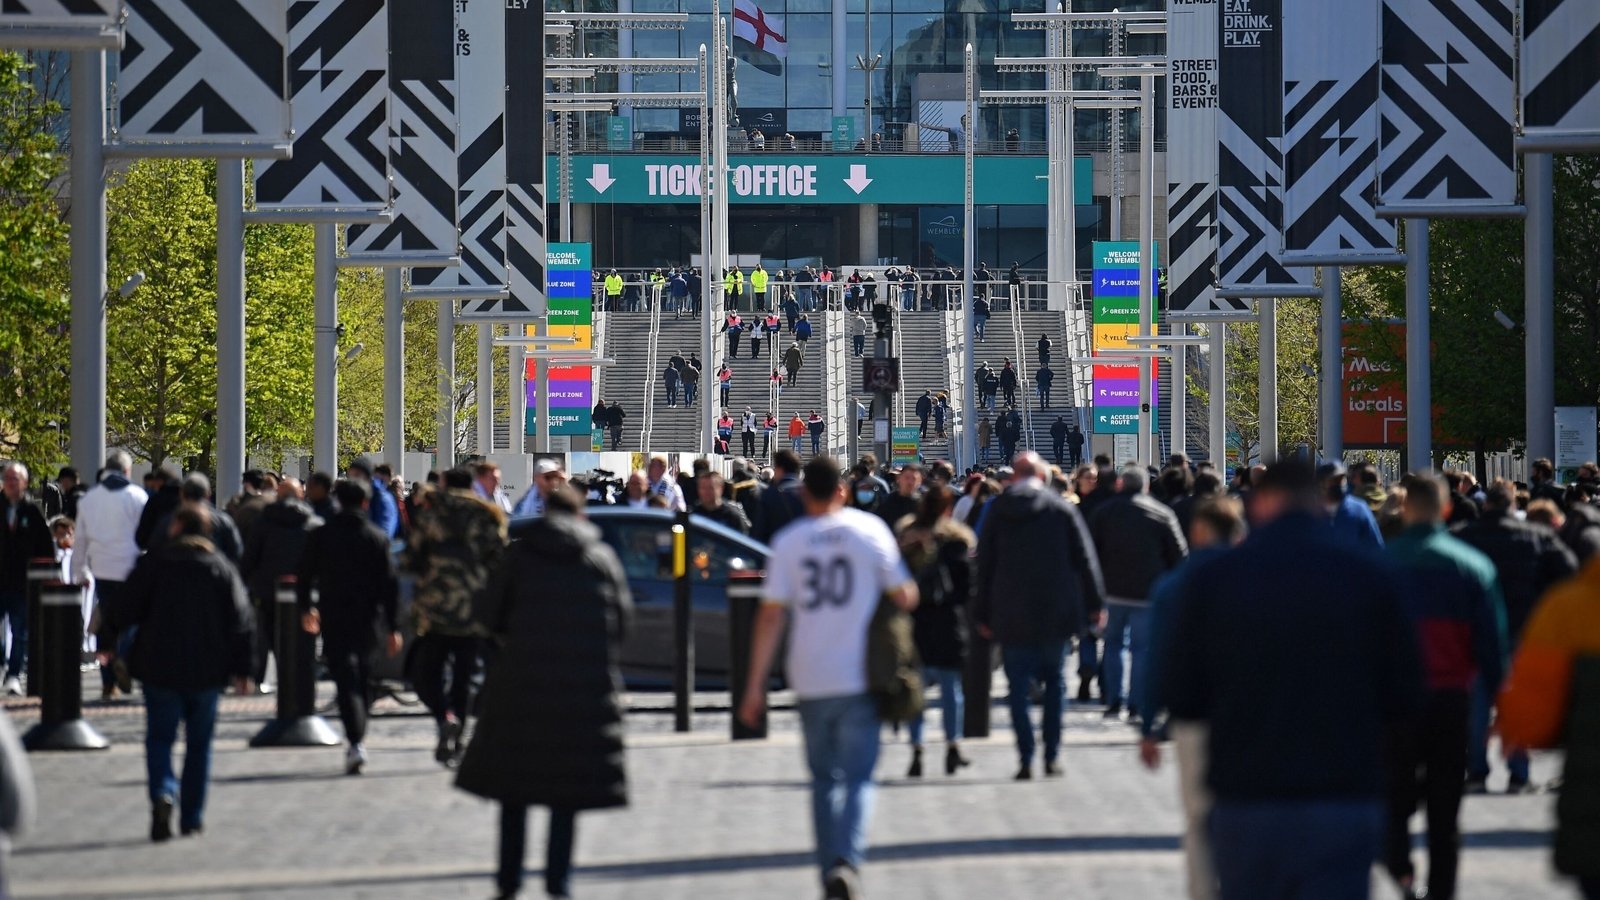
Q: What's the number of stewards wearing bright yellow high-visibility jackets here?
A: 4